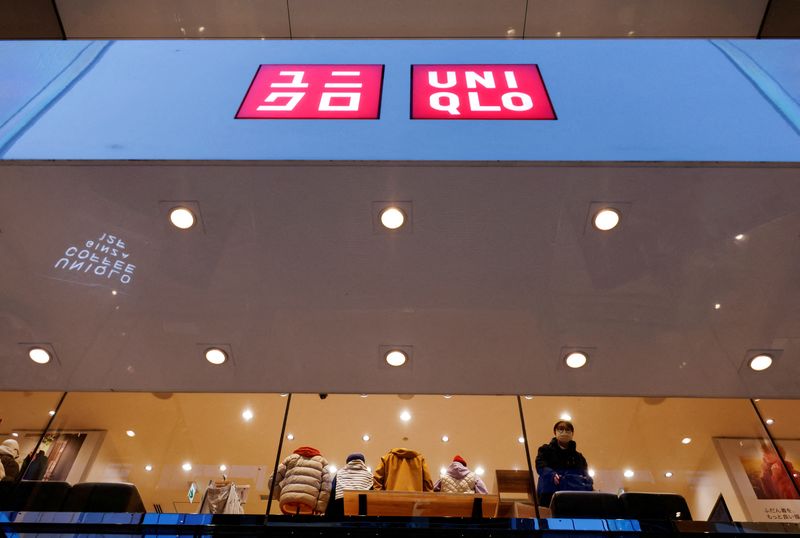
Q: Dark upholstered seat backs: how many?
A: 4